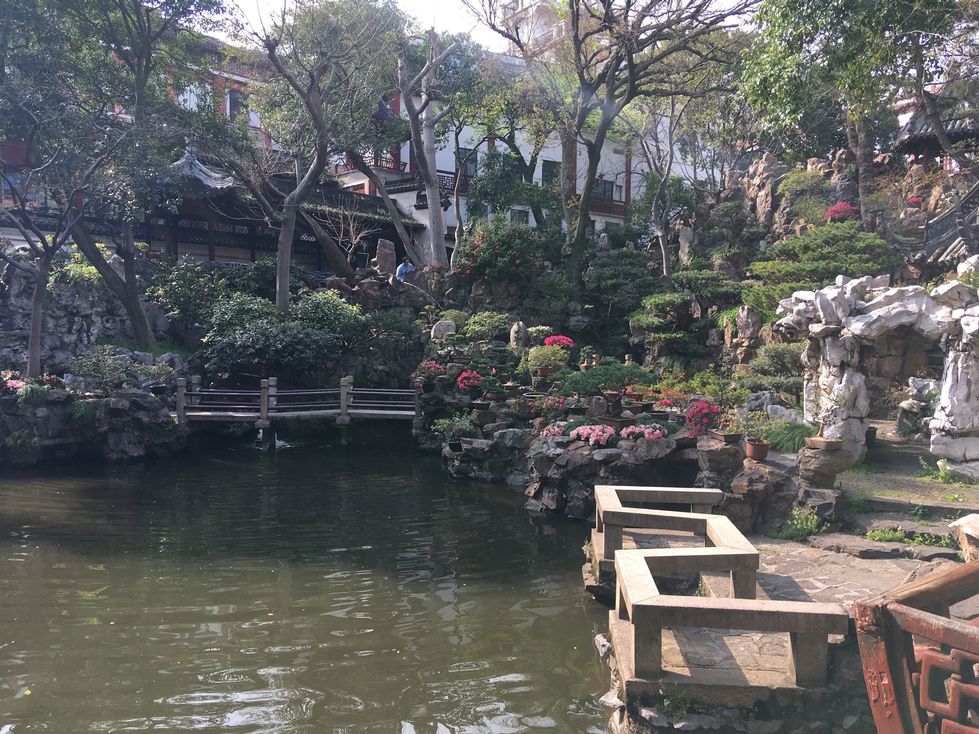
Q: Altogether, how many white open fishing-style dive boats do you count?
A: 0